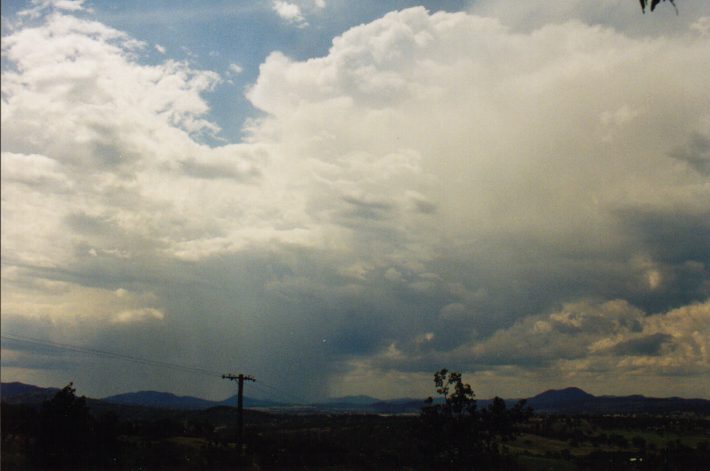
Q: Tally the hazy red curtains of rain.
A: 0